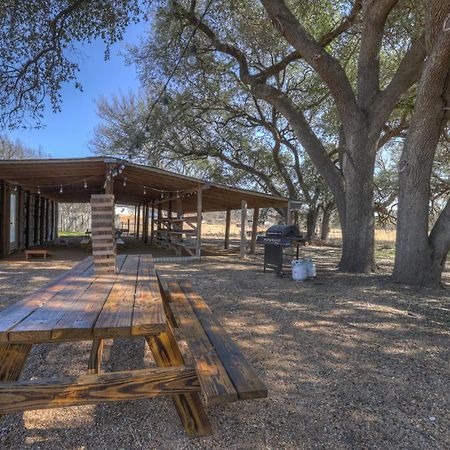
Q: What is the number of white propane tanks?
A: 2